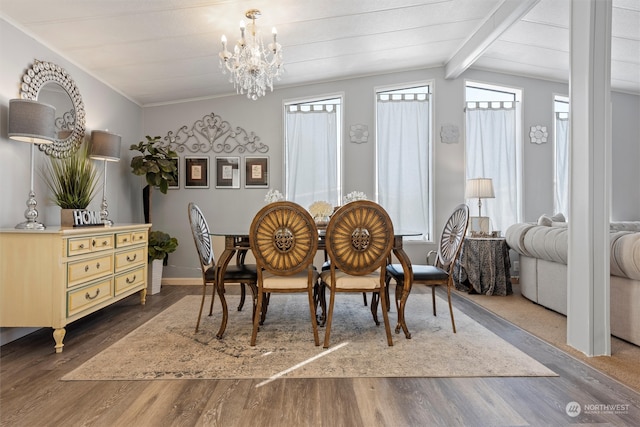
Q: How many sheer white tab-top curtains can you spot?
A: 4